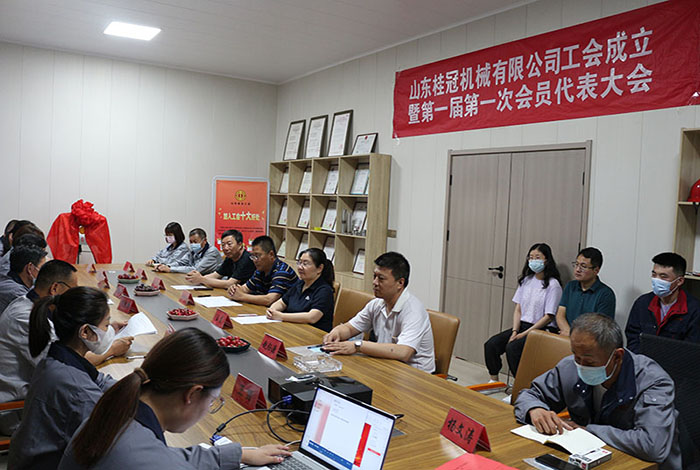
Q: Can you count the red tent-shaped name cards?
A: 14